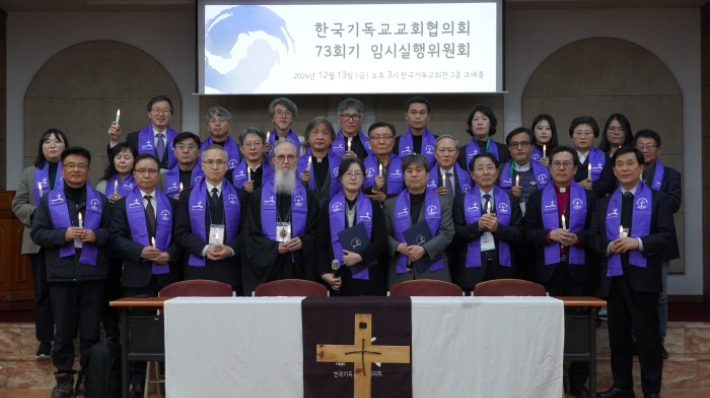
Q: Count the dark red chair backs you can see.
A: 4